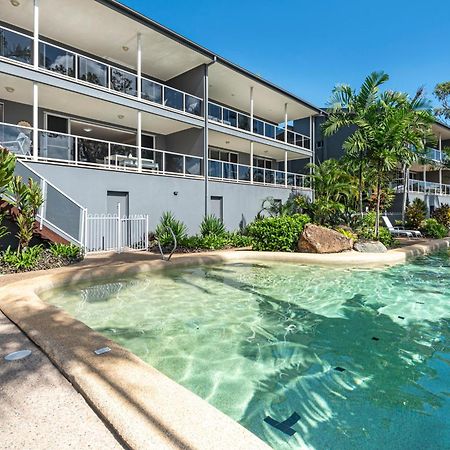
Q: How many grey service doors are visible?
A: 2